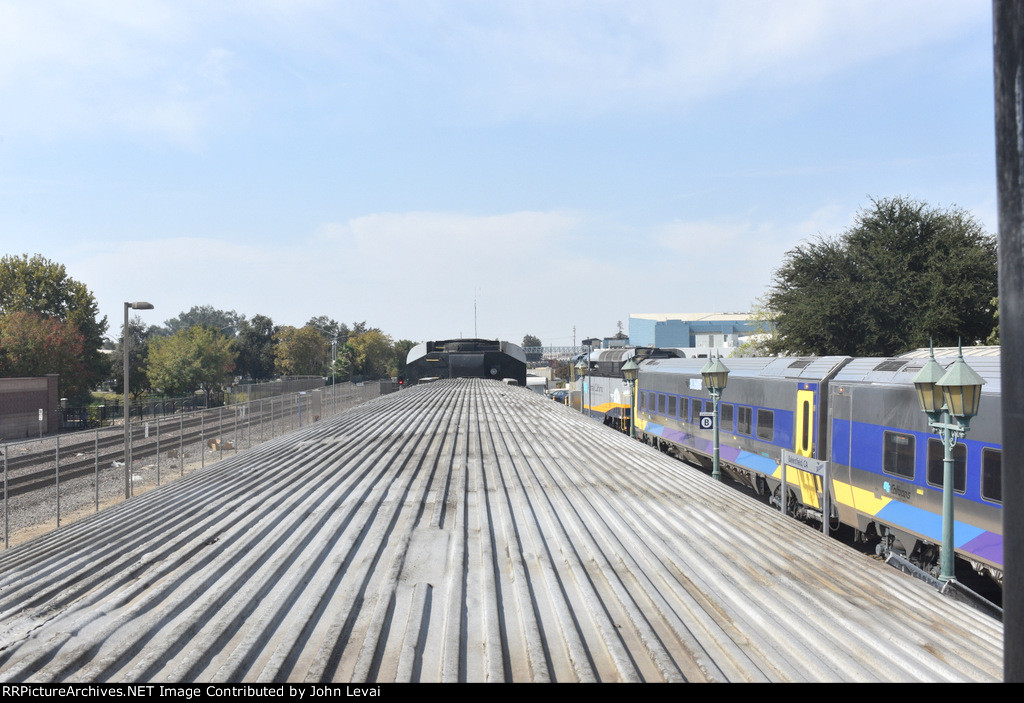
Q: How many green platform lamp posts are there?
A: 4